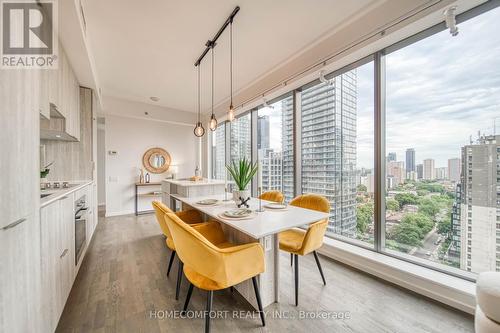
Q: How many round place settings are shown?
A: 3